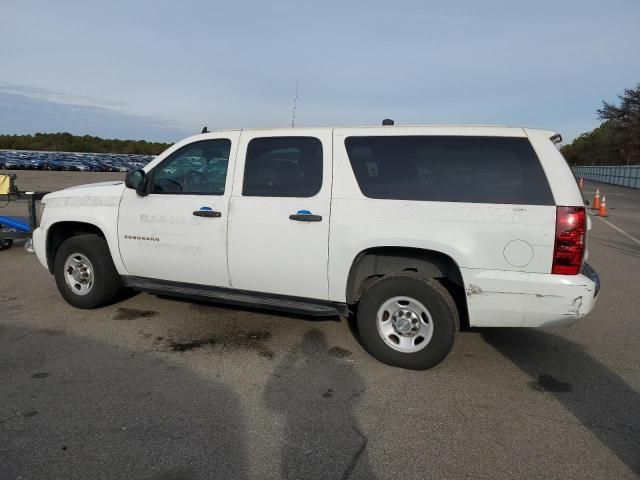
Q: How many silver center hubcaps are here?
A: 2